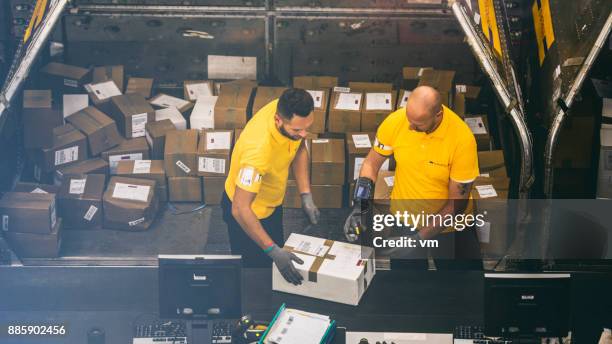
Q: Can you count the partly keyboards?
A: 2